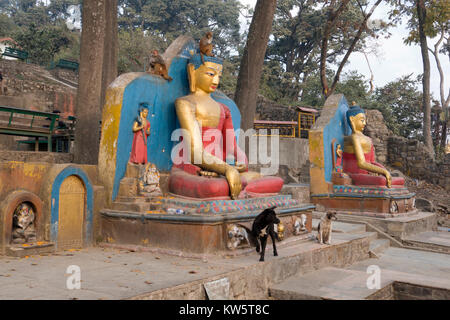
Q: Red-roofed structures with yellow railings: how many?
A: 2